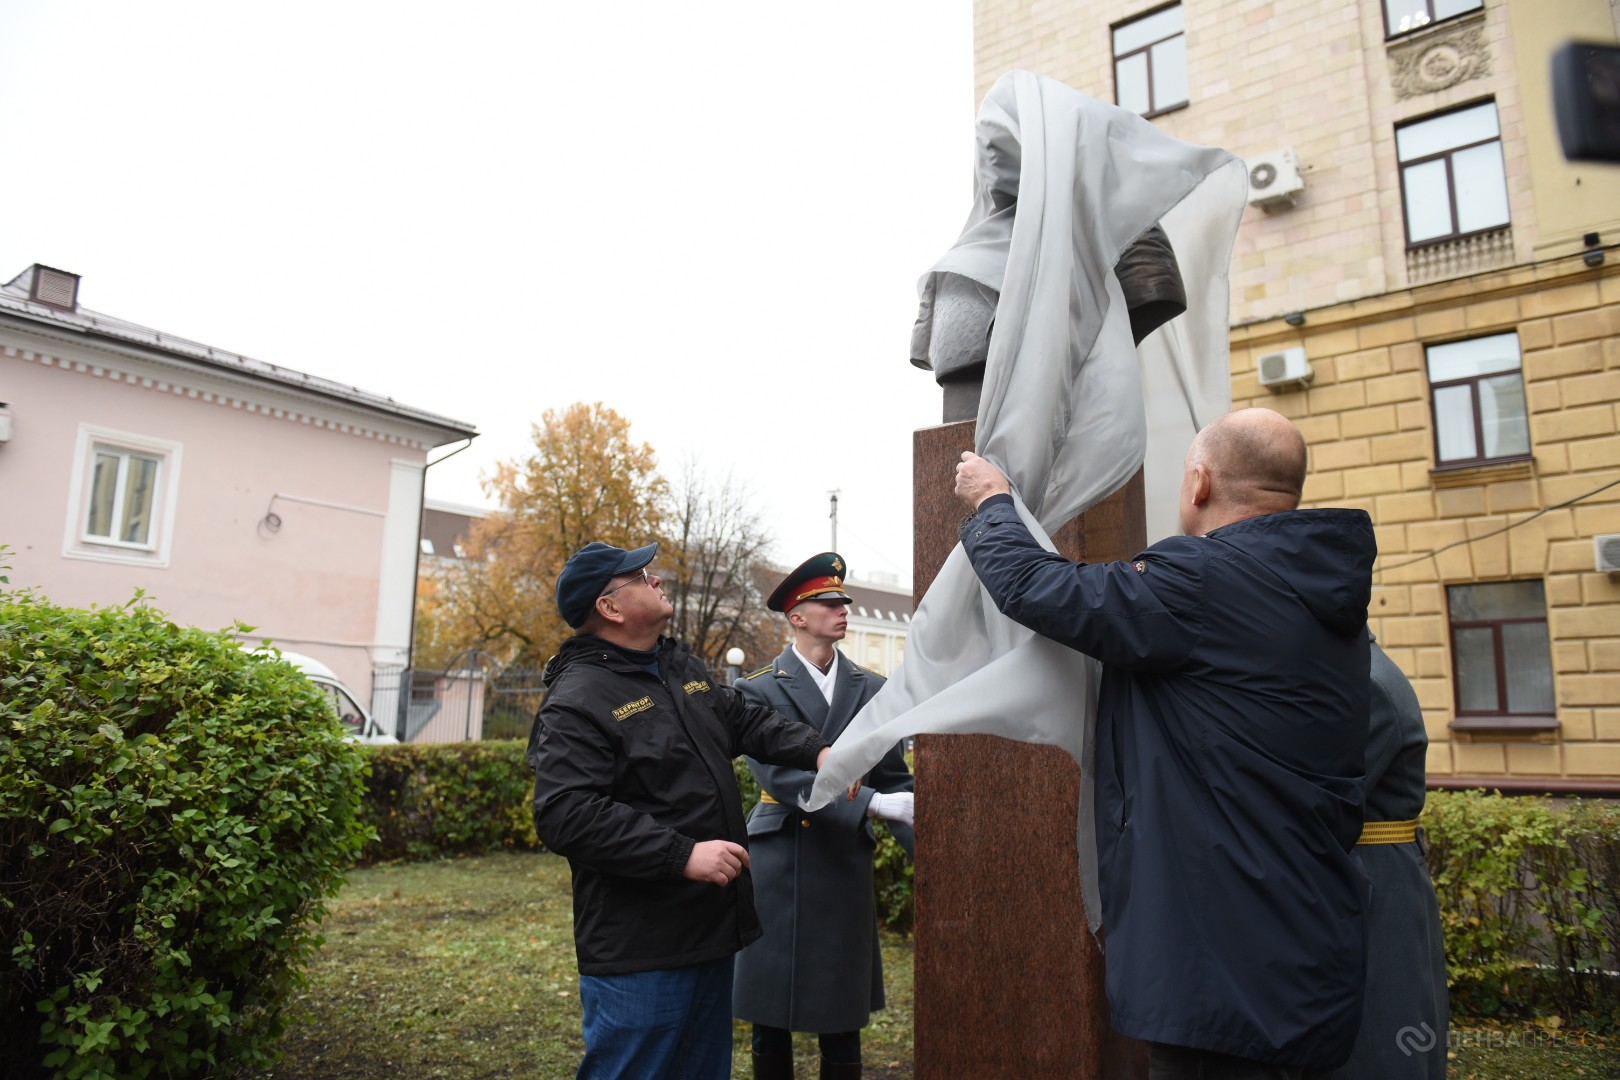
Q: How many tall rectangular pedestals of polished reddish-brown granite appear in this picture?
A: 1